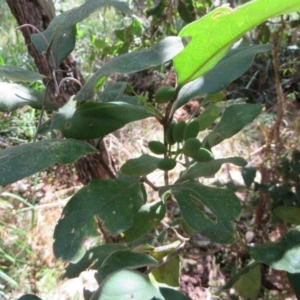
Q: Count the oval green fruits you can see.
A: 8